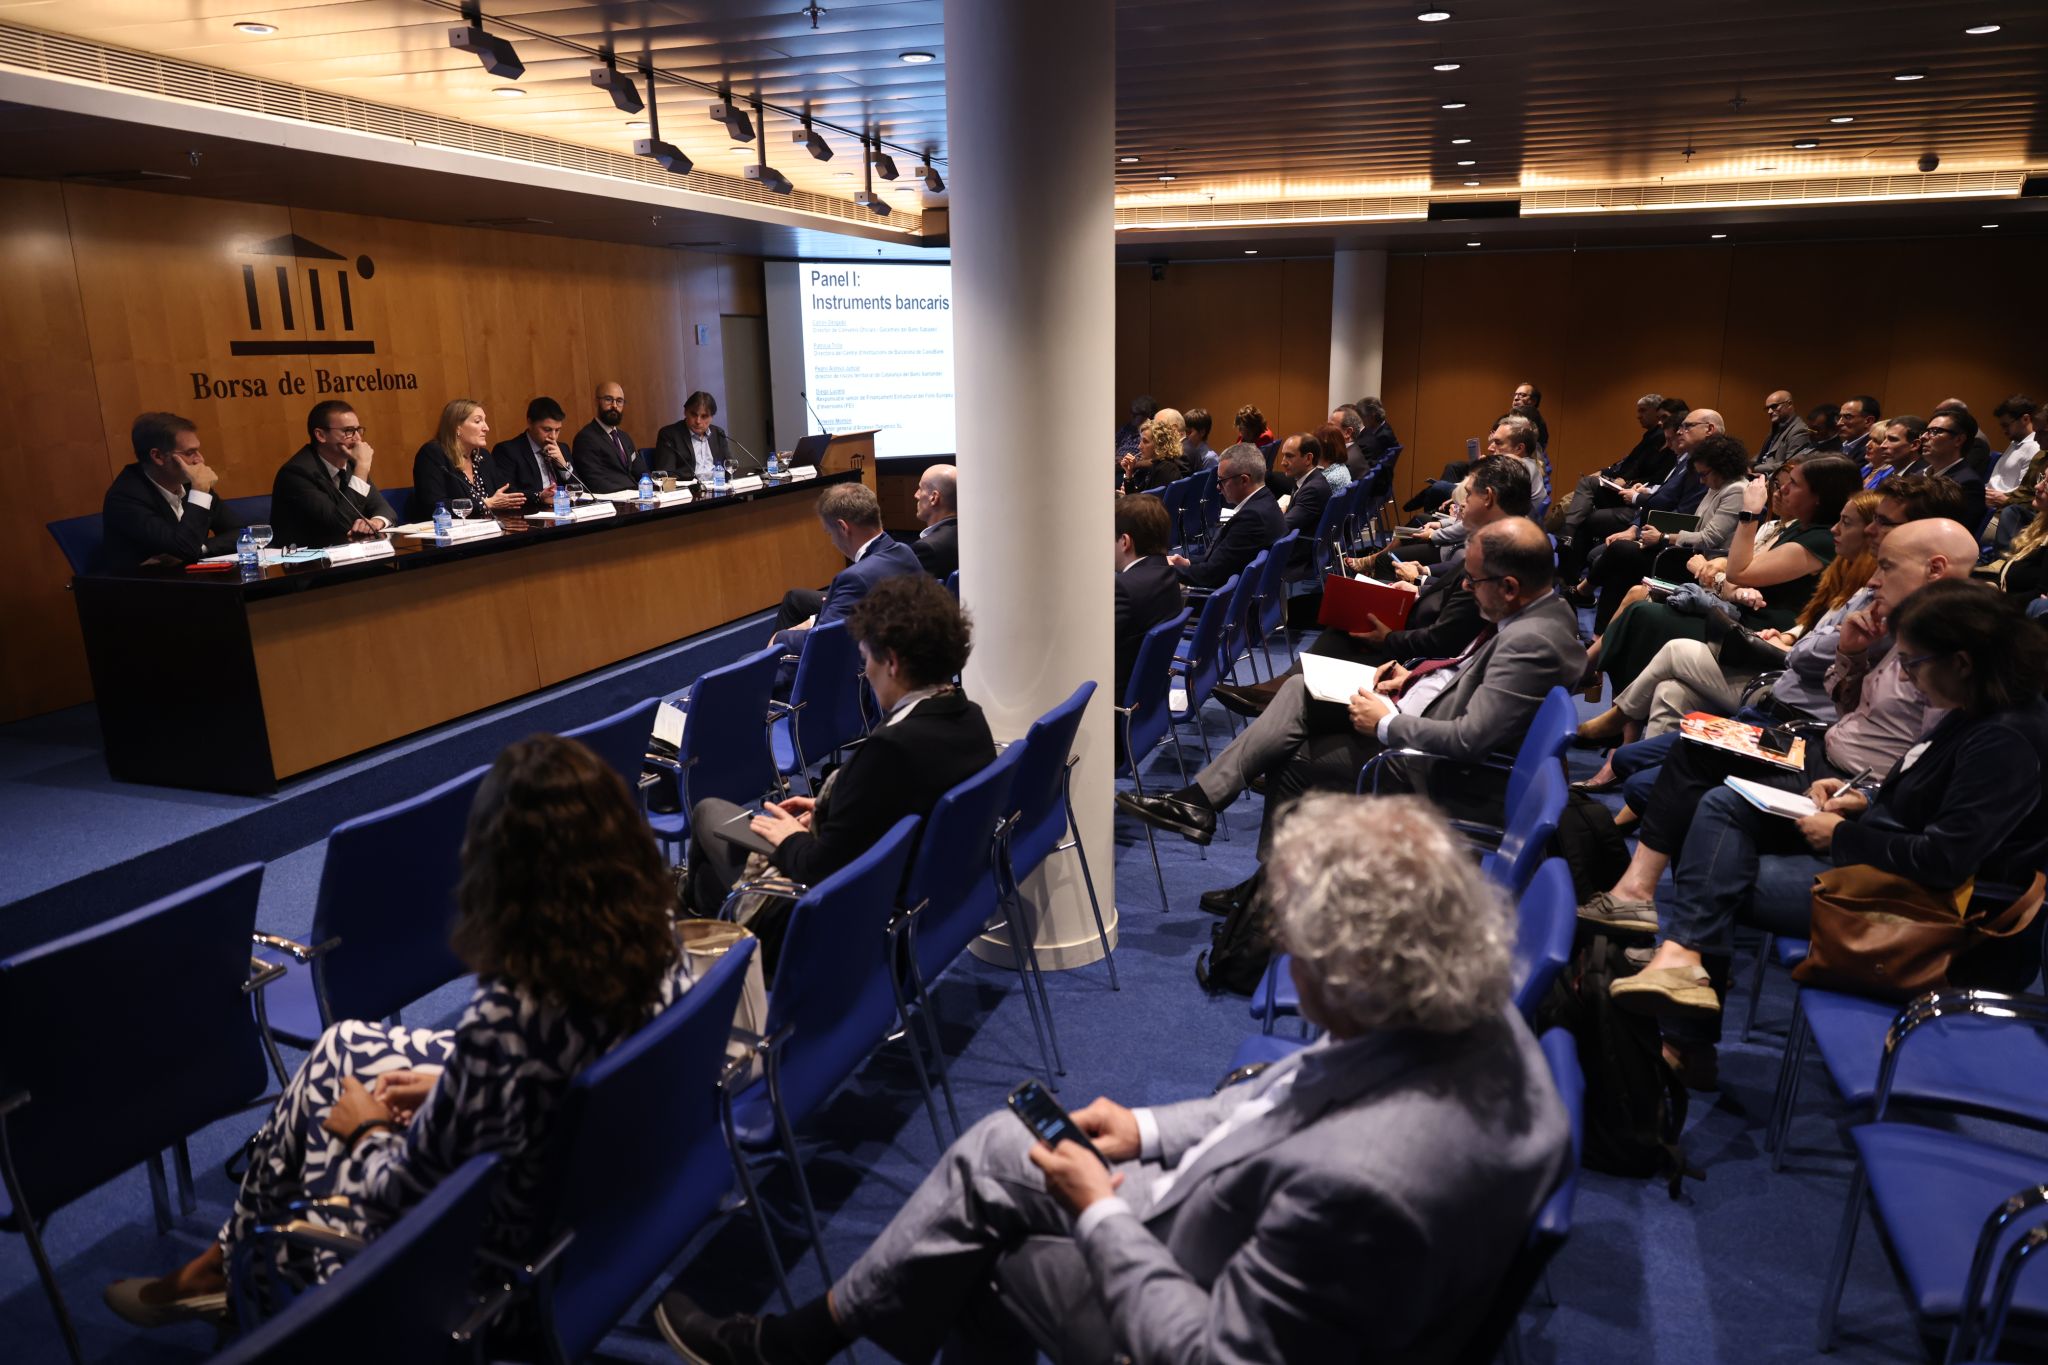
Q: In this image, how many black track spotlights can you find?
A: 9